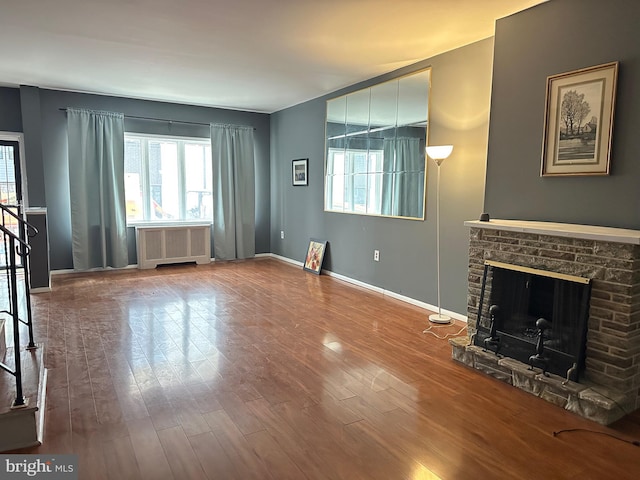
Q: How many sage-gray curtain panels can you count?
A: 2